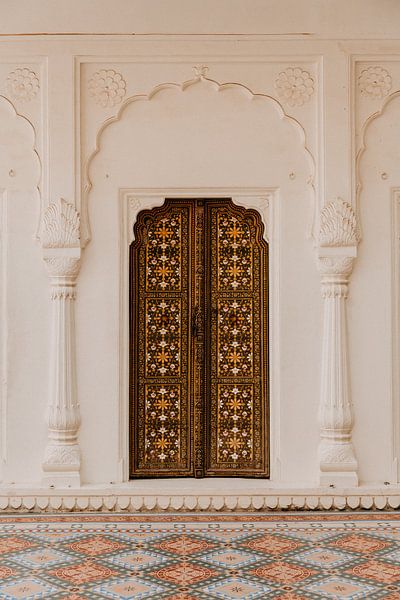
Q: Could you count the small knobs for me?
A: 2